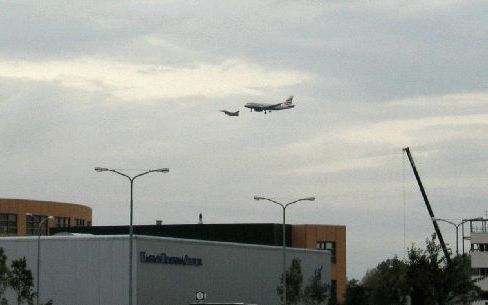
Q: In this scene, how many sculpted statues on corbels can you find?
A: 0